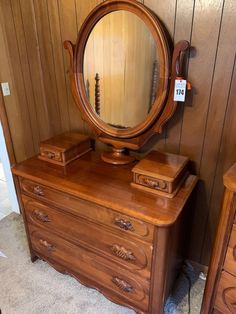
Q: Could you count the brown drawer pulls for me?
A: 8